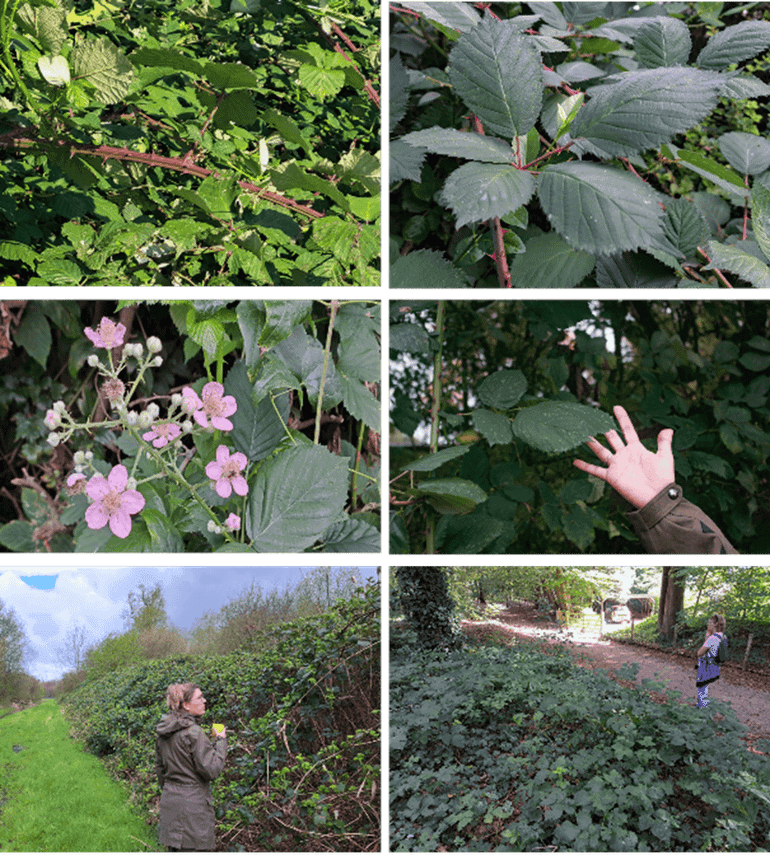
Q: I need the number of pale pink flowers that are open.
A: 5